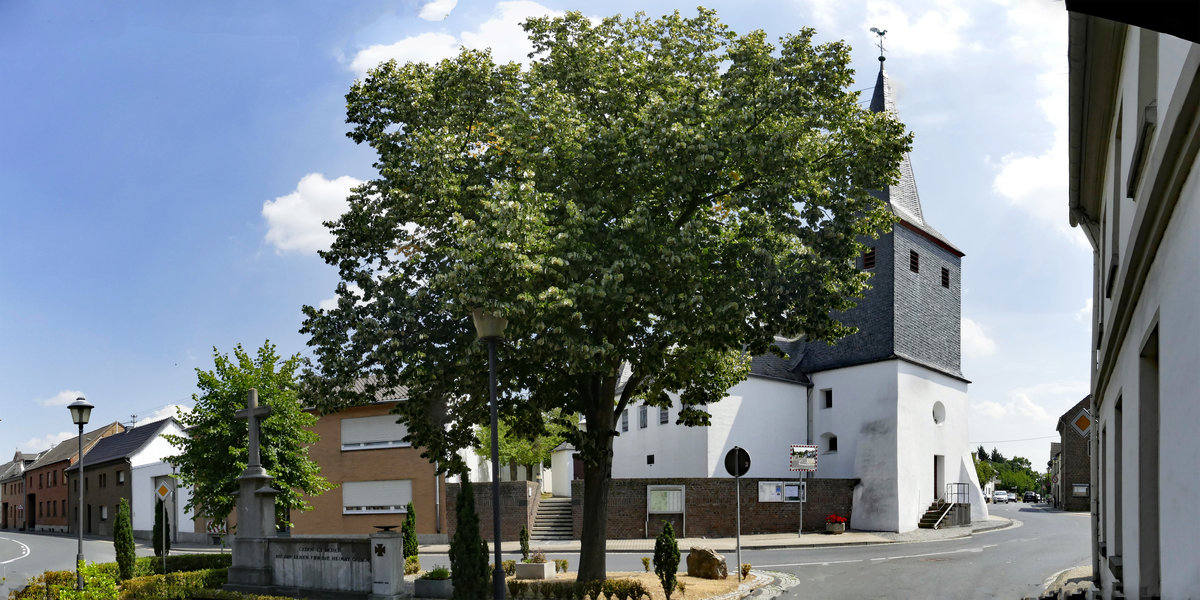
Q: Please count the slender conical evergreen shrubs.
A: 6